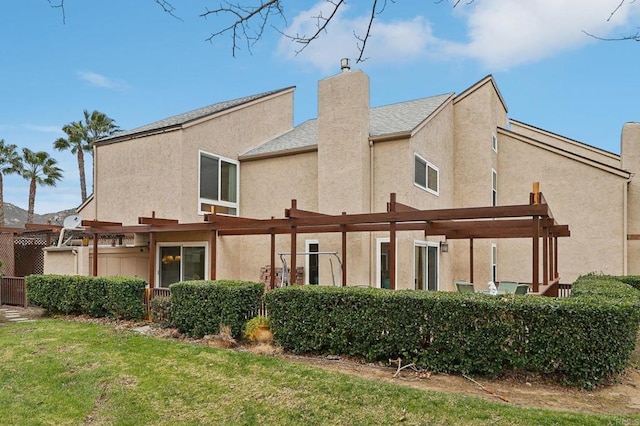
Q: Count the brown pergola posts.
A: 12